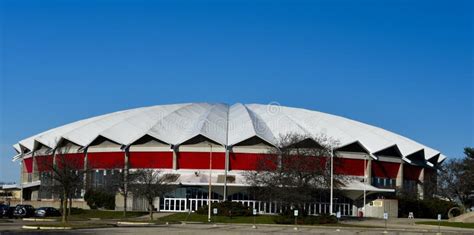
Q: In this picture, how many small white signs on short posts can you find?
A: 6